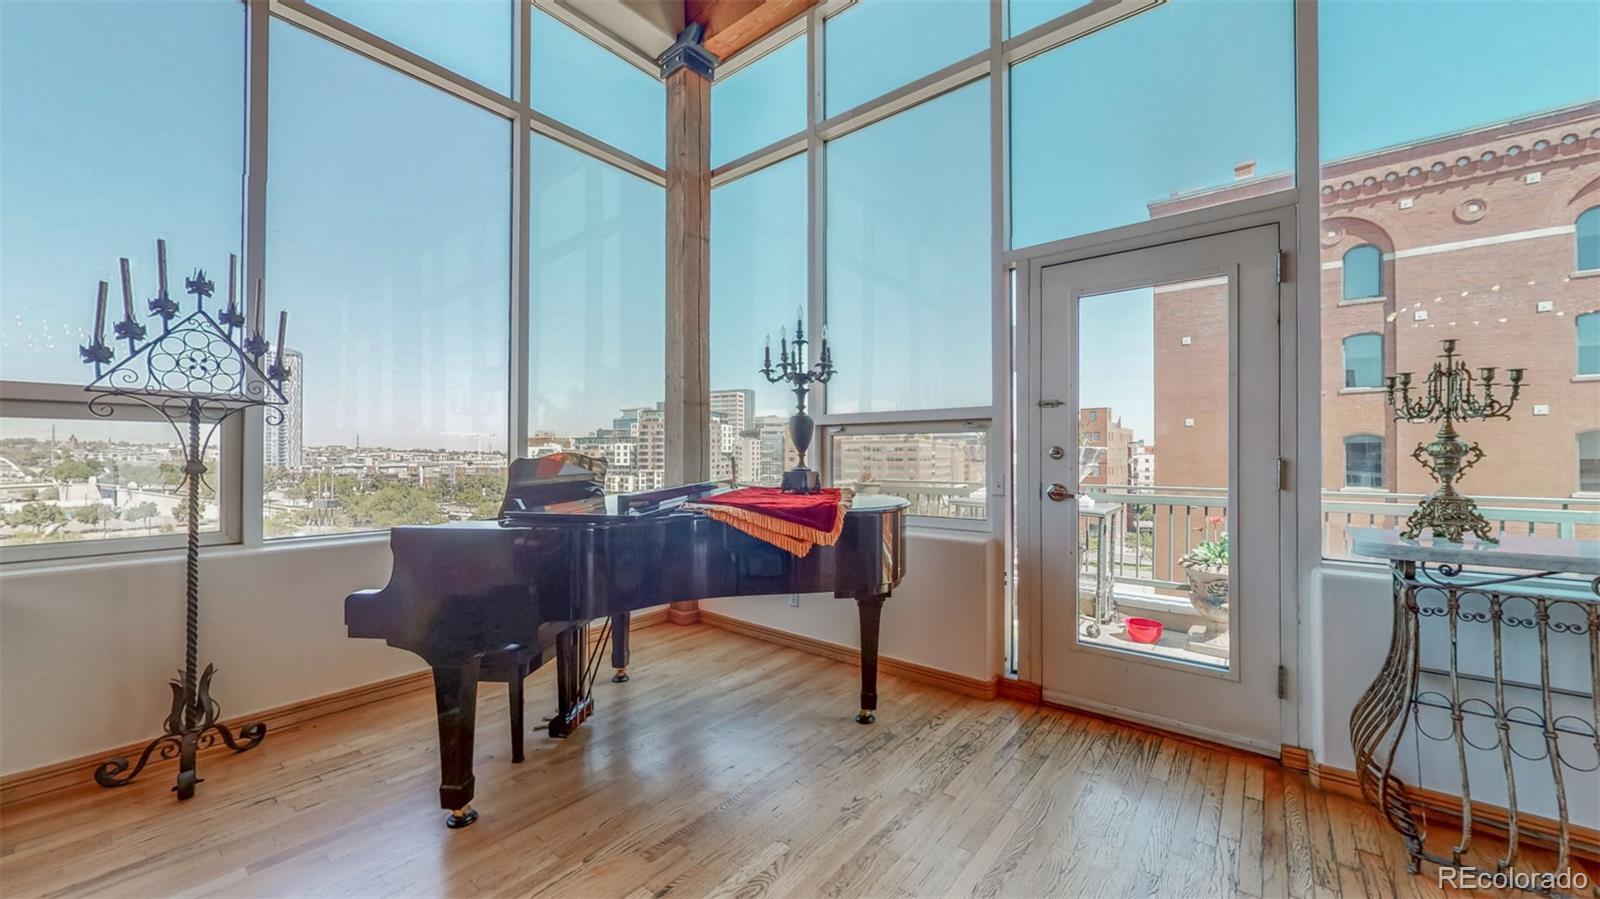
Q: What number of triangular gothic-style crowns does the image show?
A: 1